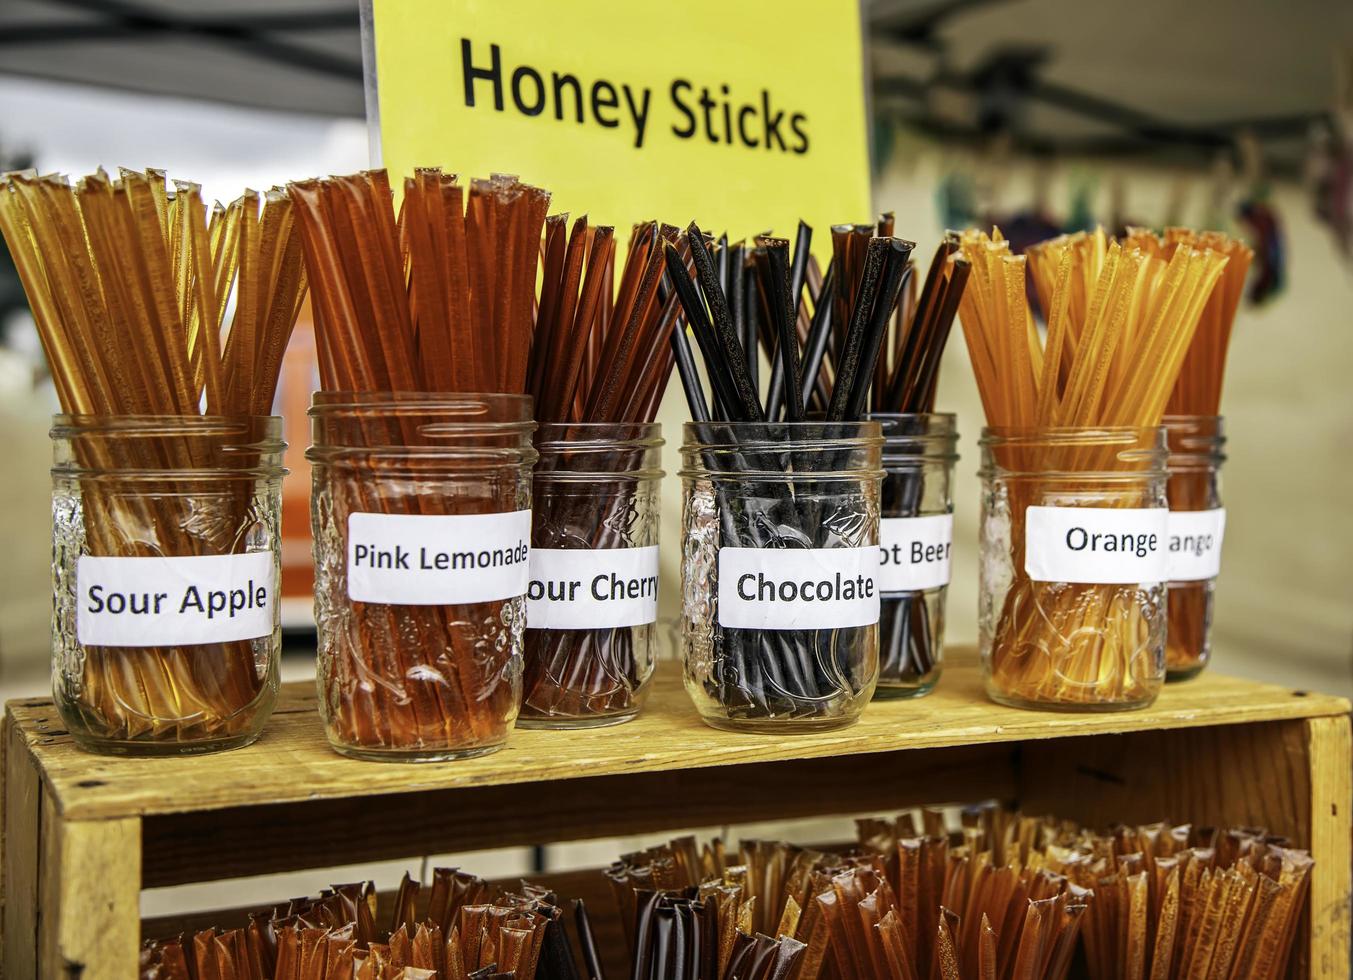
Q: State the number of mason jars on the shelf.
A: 7